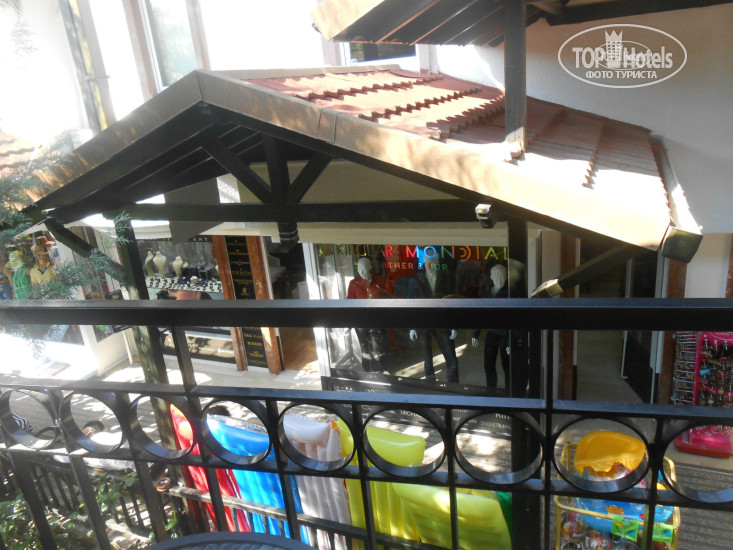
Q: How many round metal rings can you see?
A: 9